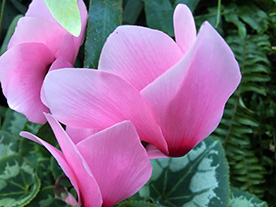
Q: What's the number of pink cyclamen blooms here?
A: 3